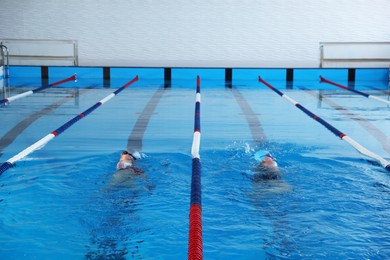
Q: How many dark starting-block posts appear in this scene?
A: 6